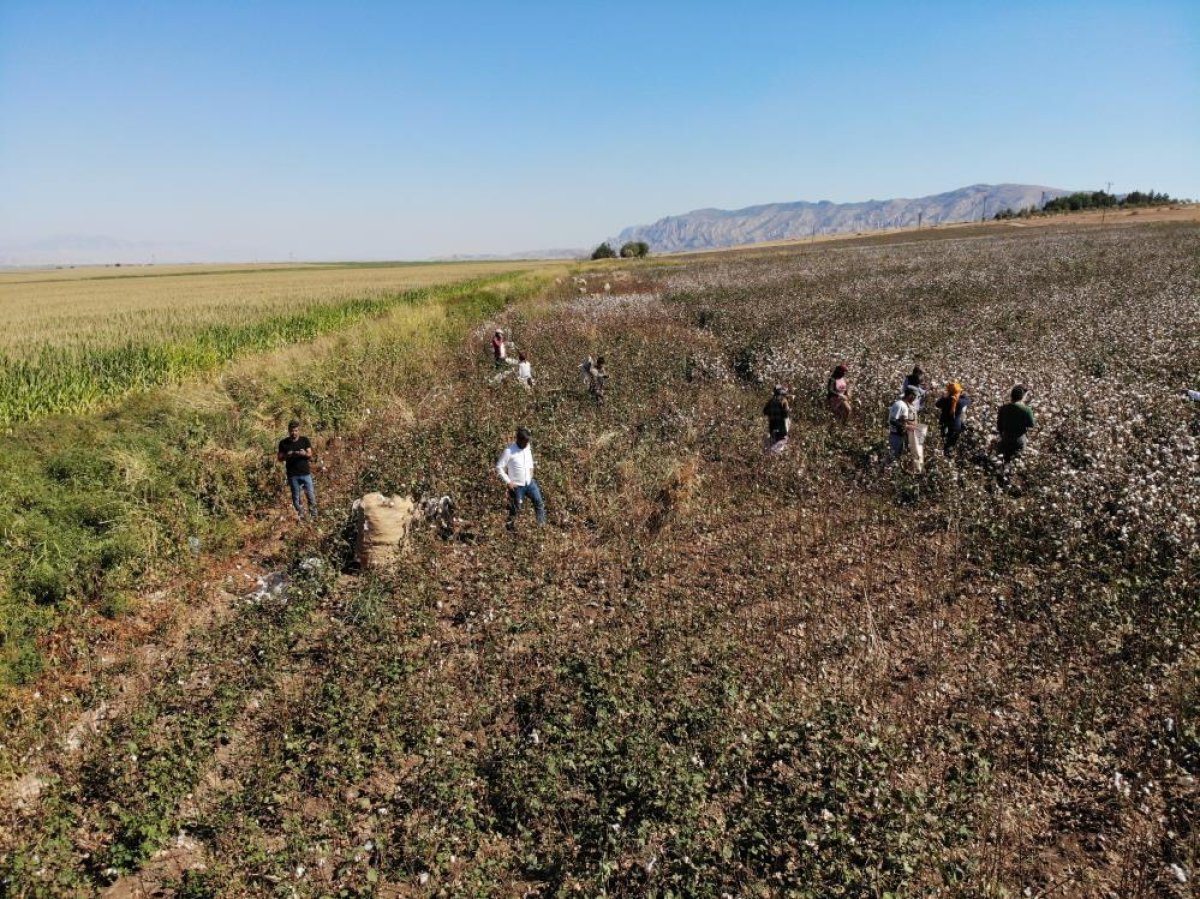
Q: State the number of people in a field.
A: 11